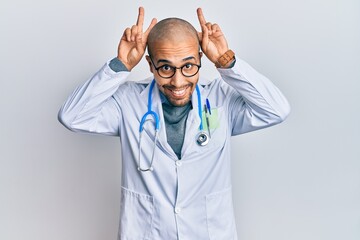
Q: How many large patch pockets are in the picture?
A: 2